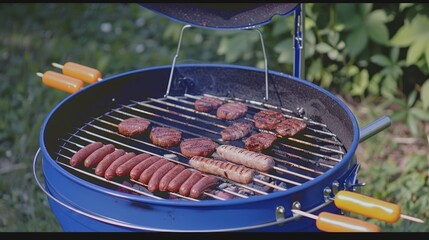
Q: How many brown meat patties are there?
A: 9